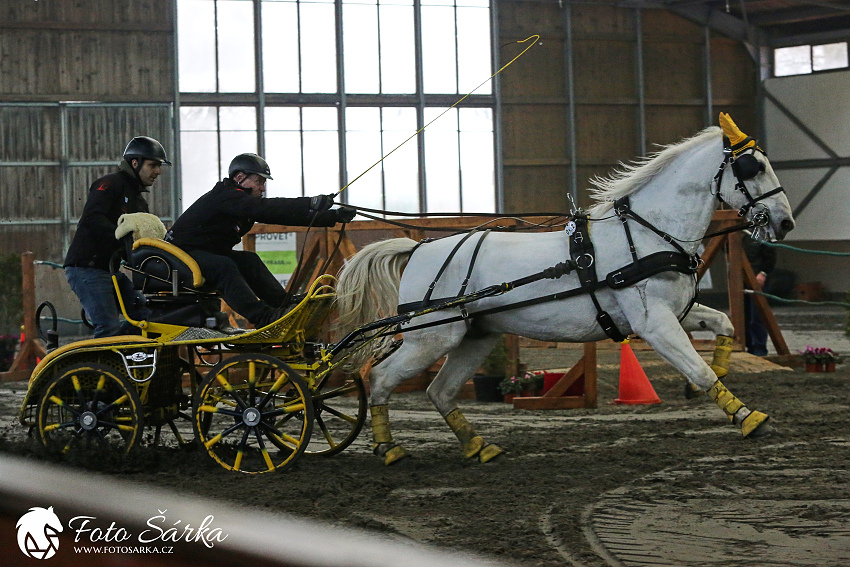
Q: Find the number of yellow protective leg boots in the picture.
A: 4